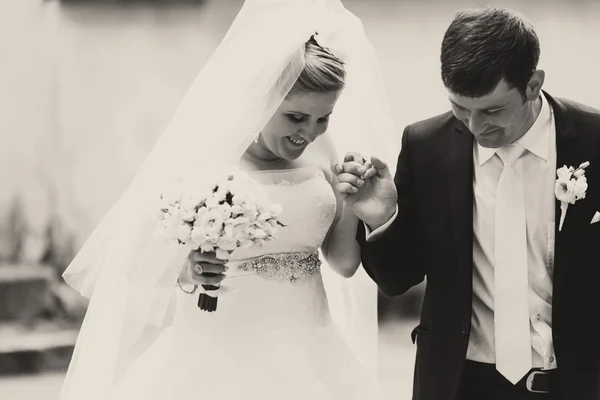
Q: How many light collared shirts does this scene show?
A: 1